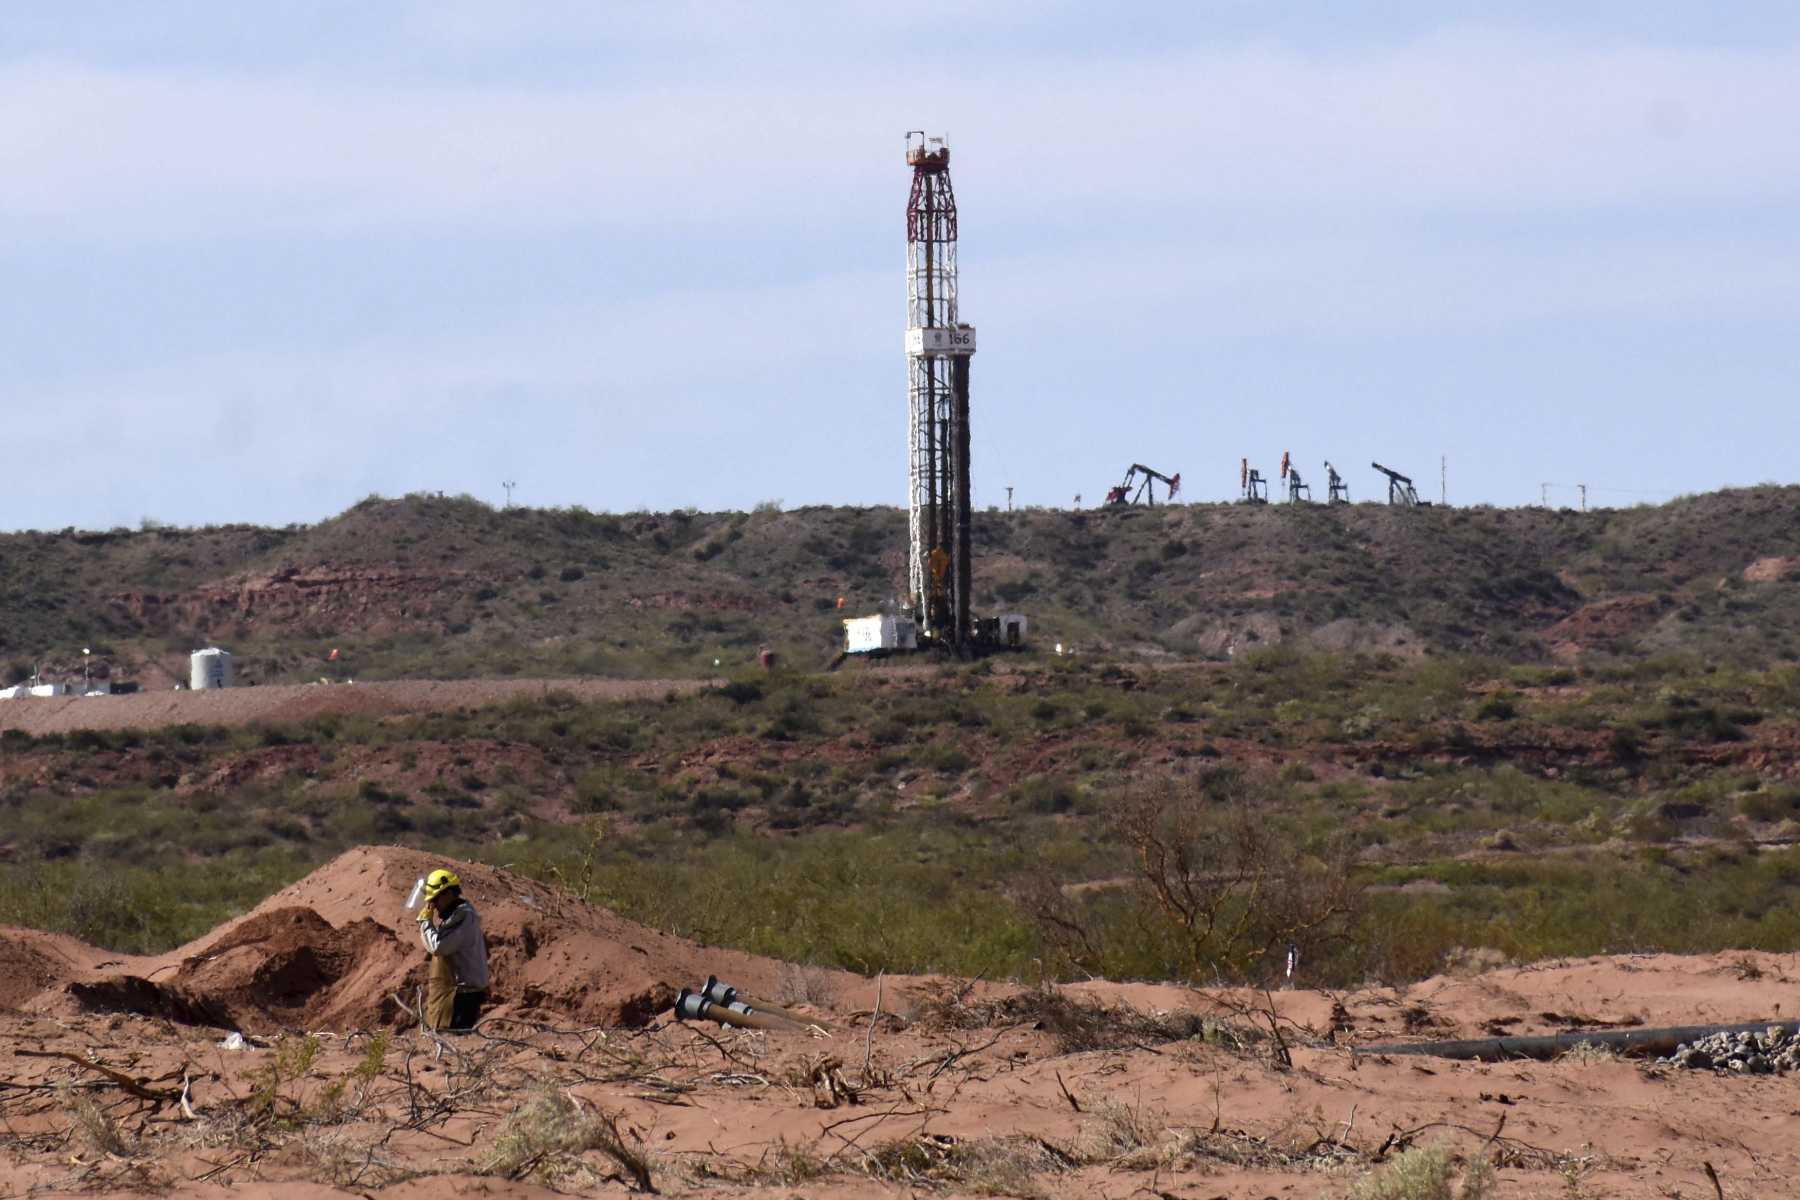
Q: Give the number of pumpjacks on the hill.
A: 5